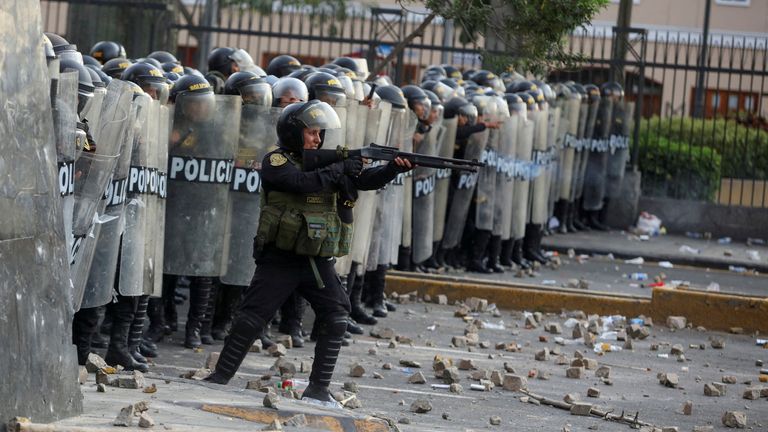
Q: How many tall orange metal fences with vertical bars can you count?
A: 0